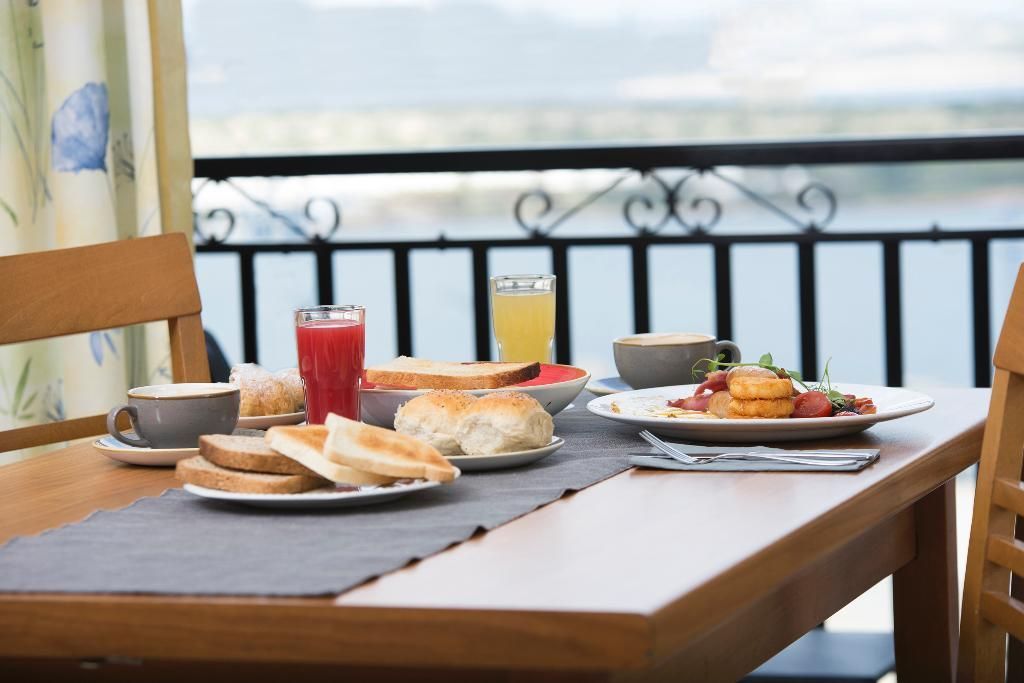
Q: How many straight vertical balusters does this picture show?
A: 10